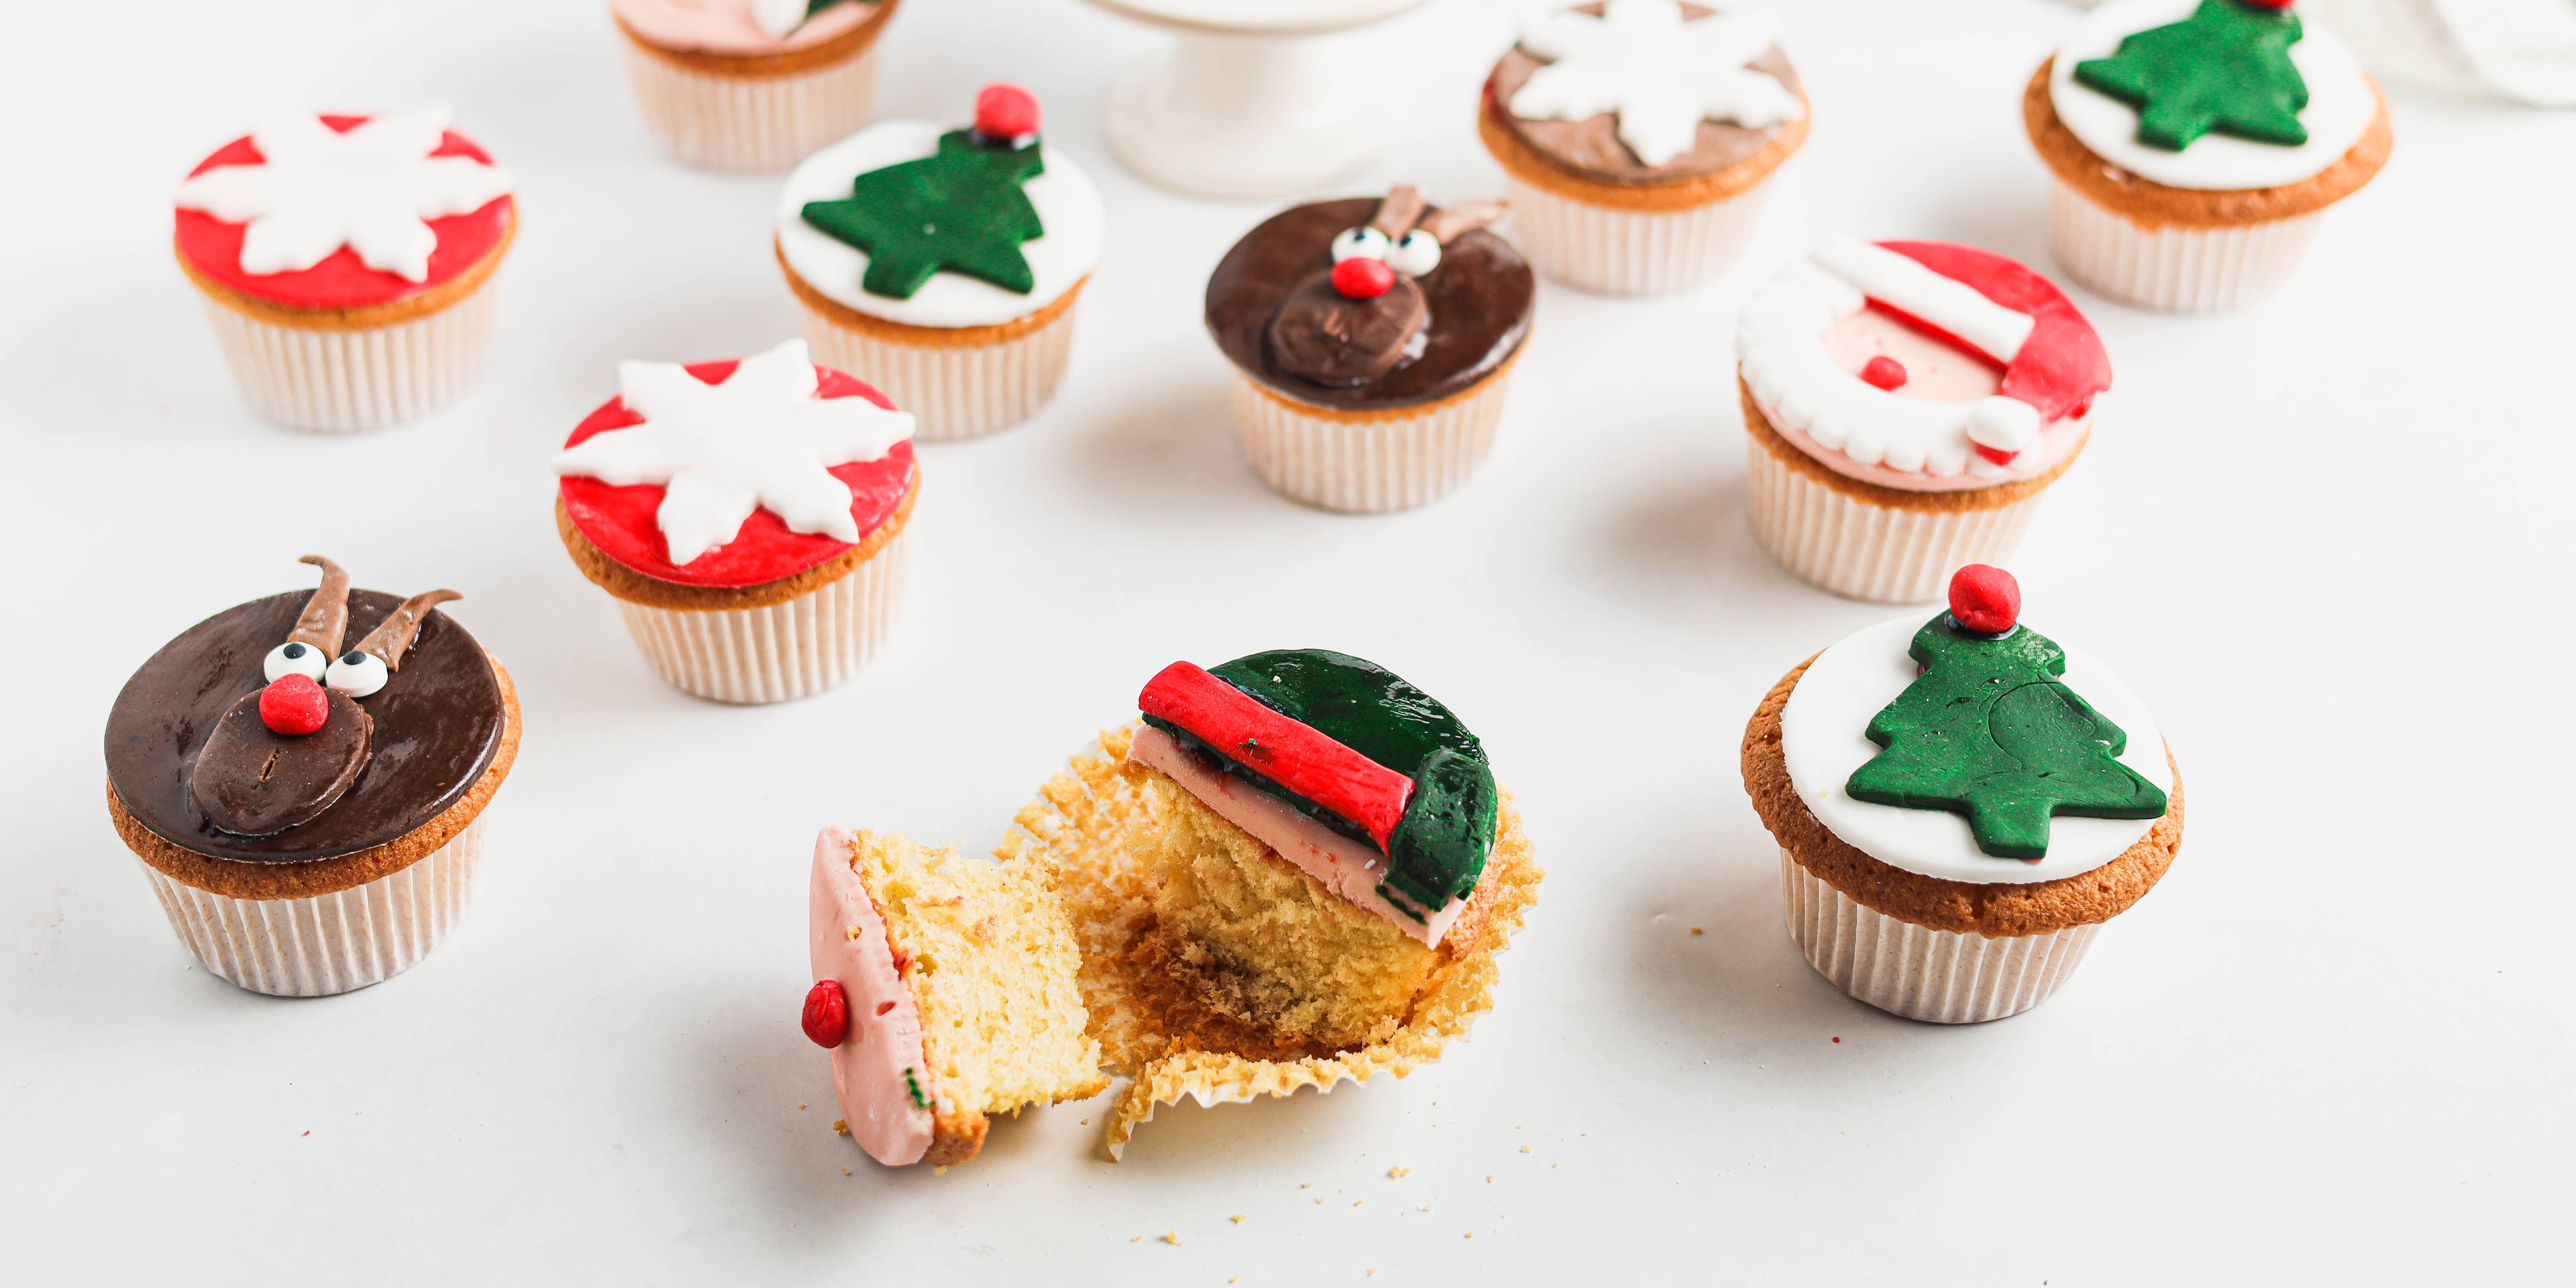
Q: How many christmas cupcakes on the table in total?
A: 11